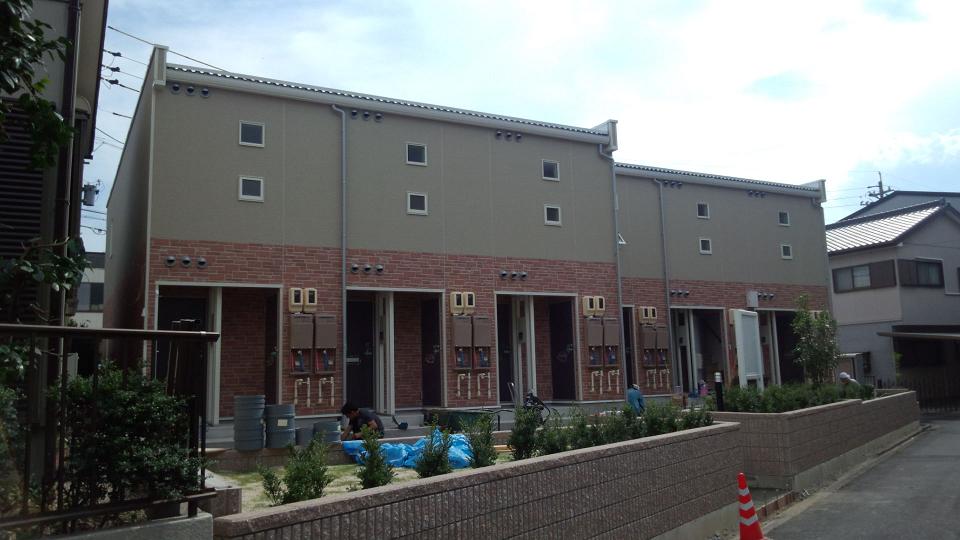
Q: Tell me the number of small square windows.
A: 10